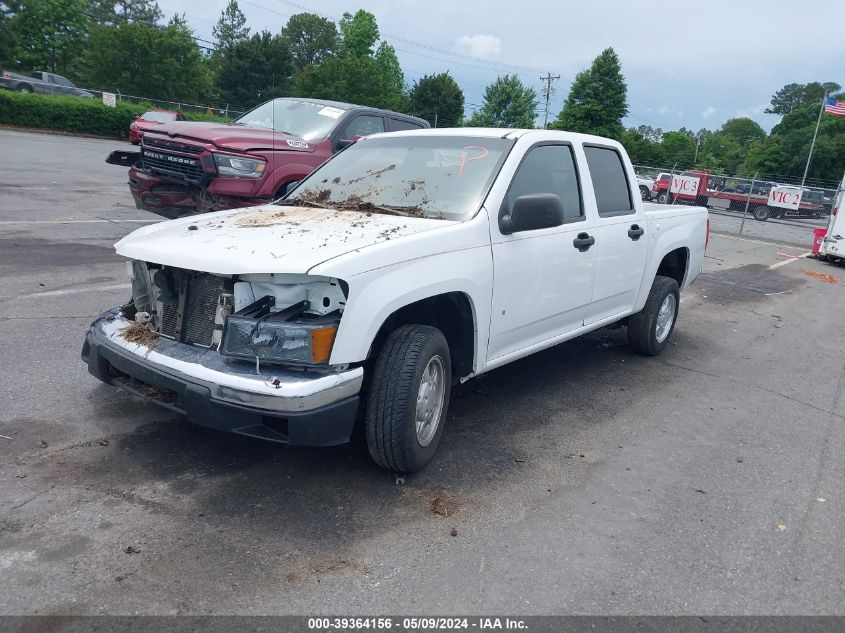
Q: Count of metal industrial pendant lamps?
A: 0